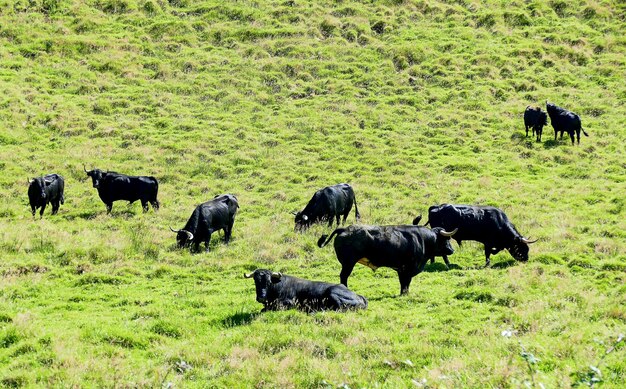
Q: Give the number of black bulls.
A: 9